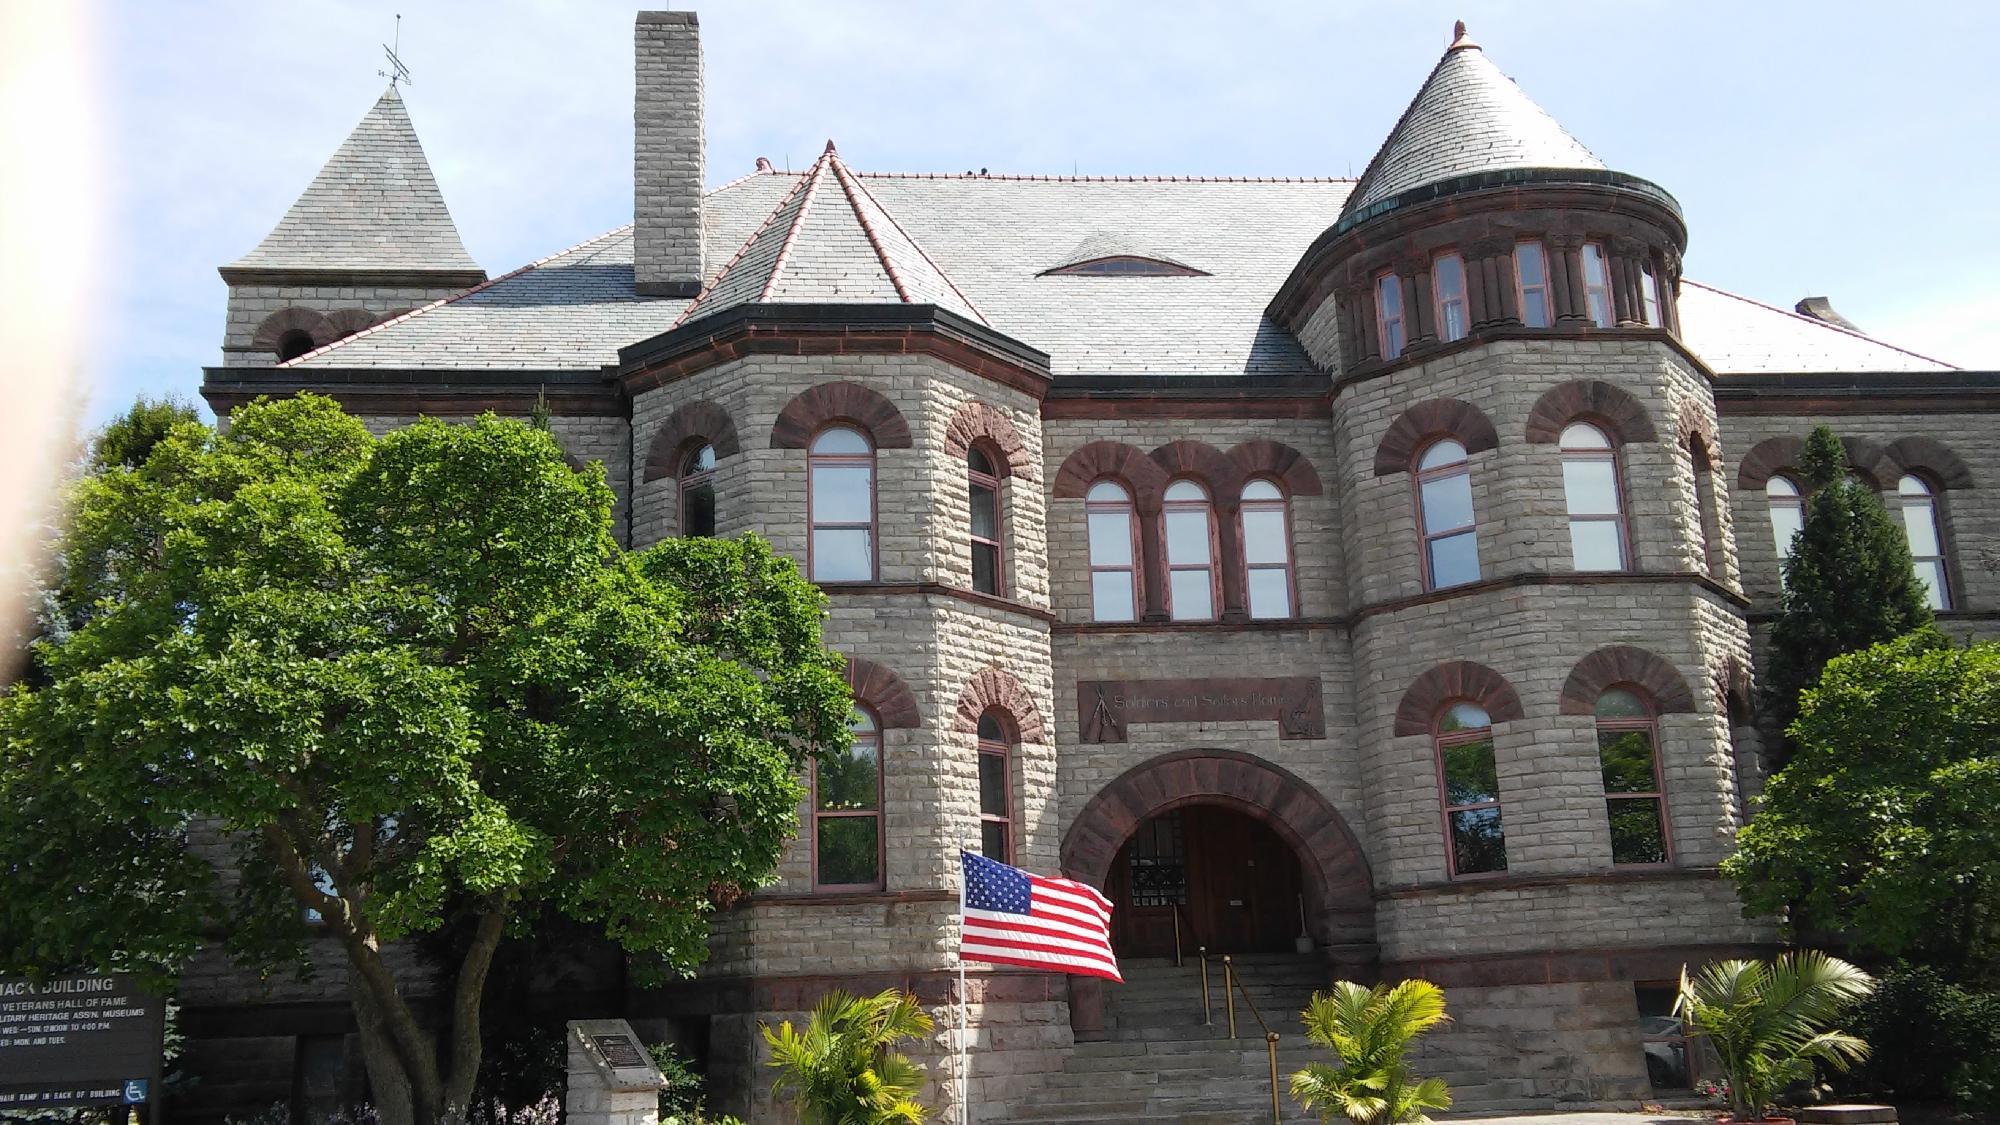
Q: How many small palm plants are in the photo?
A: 3